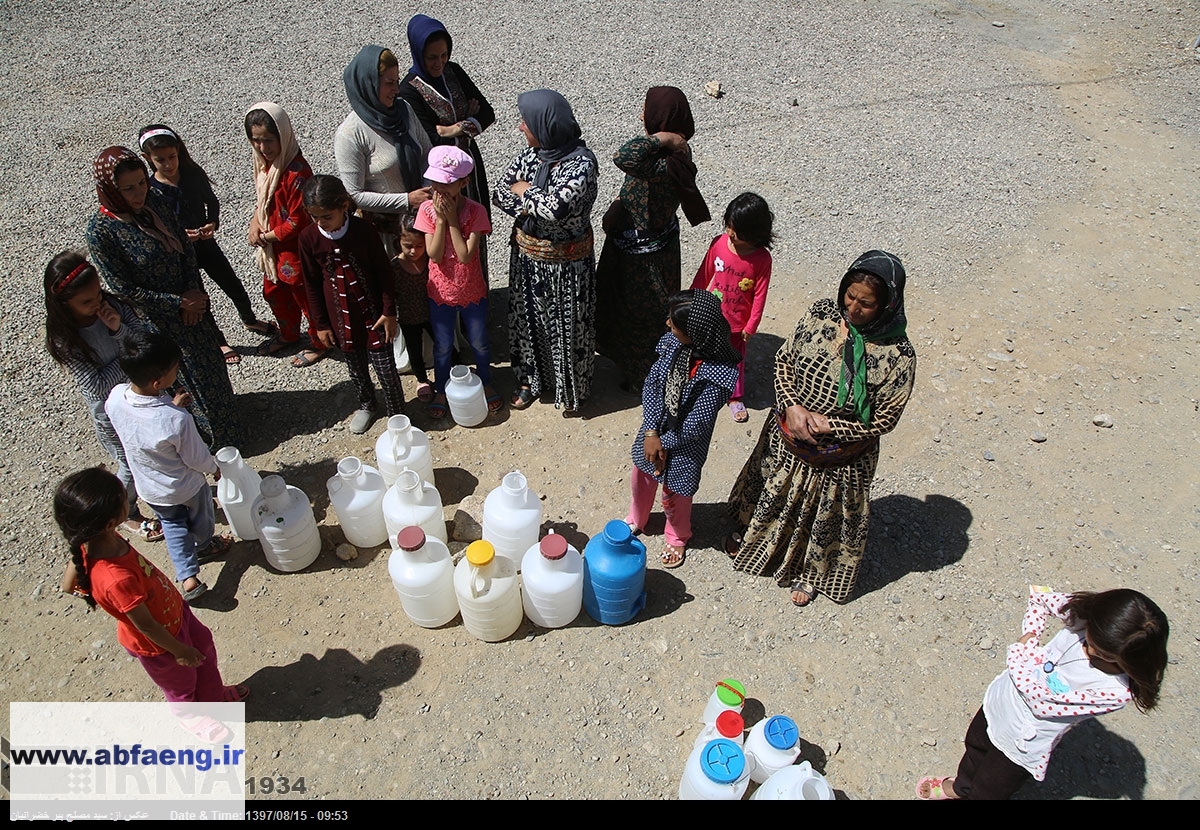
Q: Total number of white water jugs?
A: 15